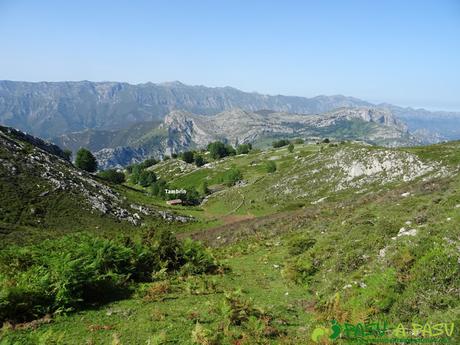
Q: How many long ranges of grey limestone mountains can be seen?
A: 2